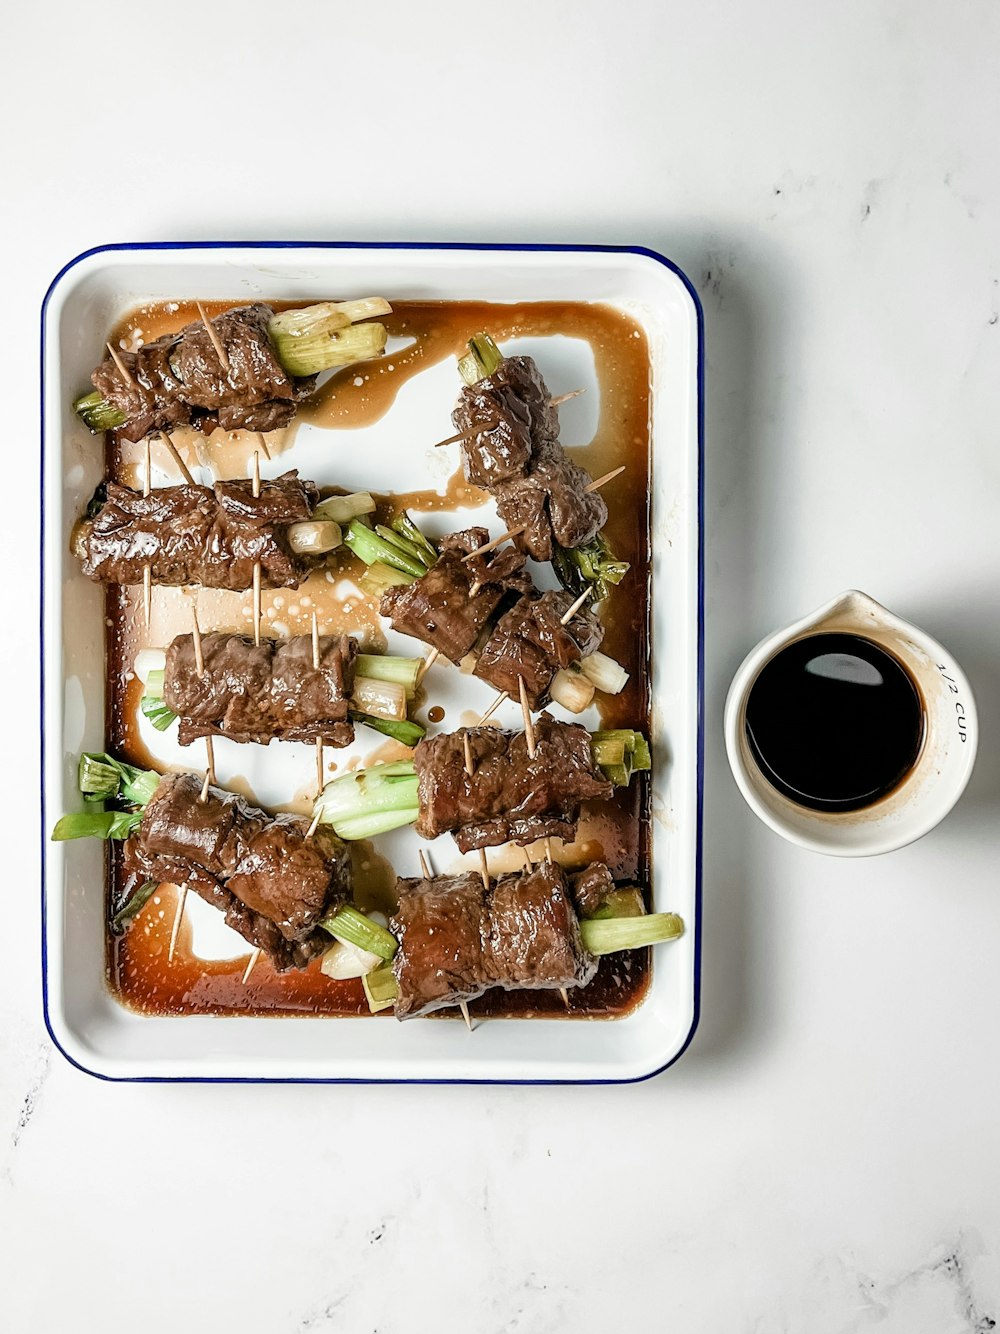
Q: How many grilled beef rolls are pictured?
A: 8